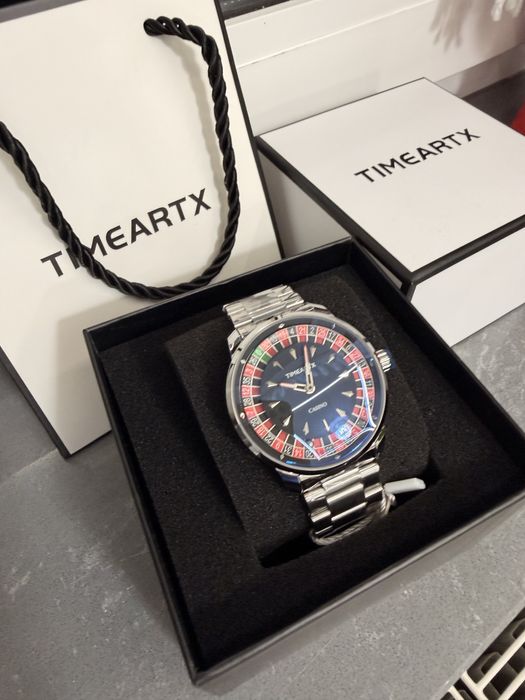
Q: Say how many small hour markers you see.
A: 12